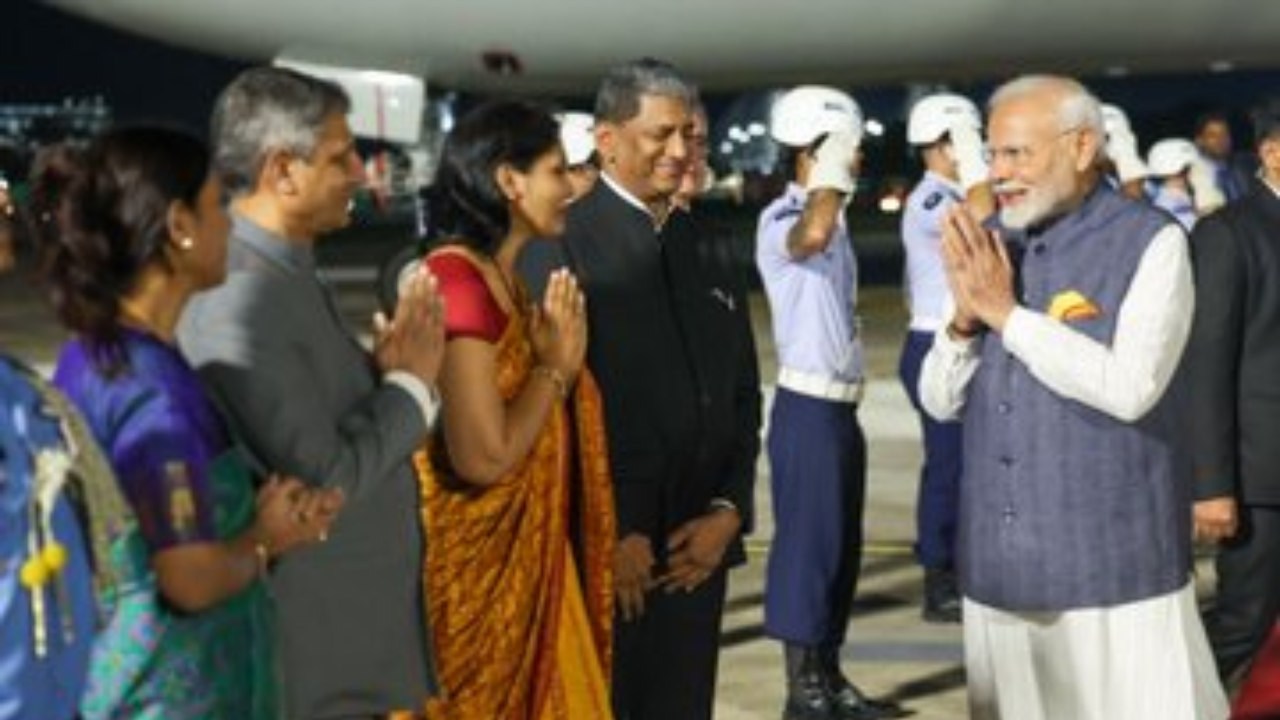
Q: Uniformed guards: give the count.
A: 5